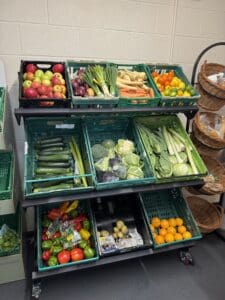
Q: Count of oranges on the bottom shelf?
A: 13